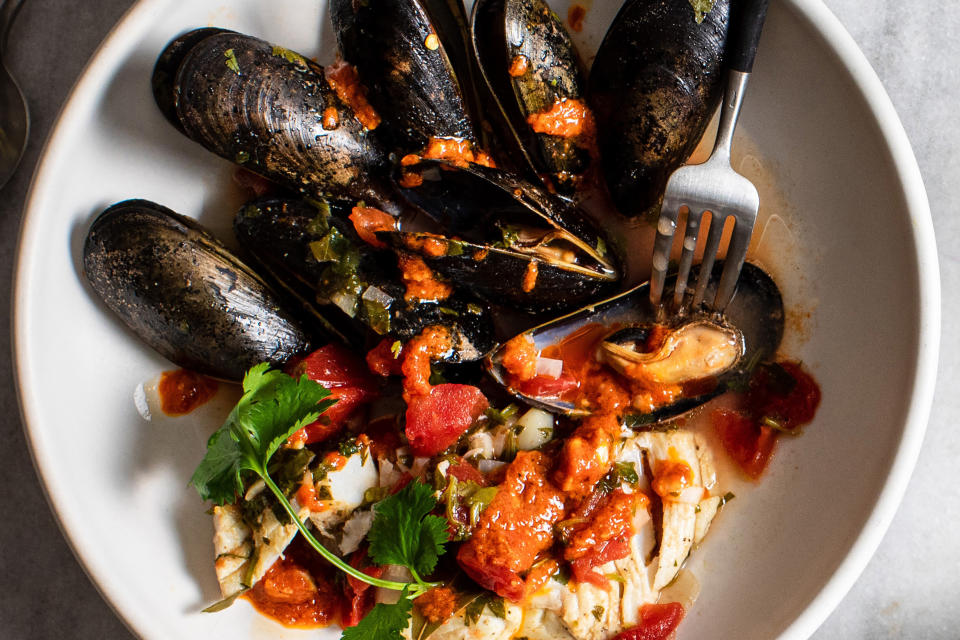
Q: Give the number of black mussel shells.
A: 8